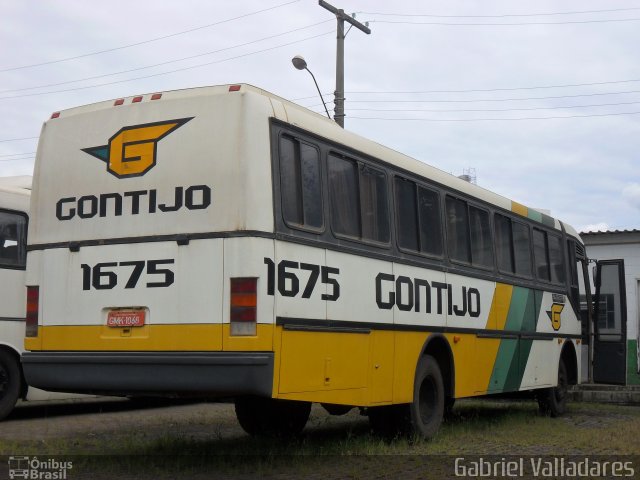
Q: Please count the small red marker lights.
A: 5